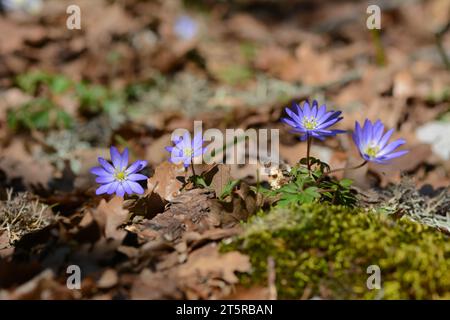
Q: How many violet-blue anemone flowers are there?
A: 4